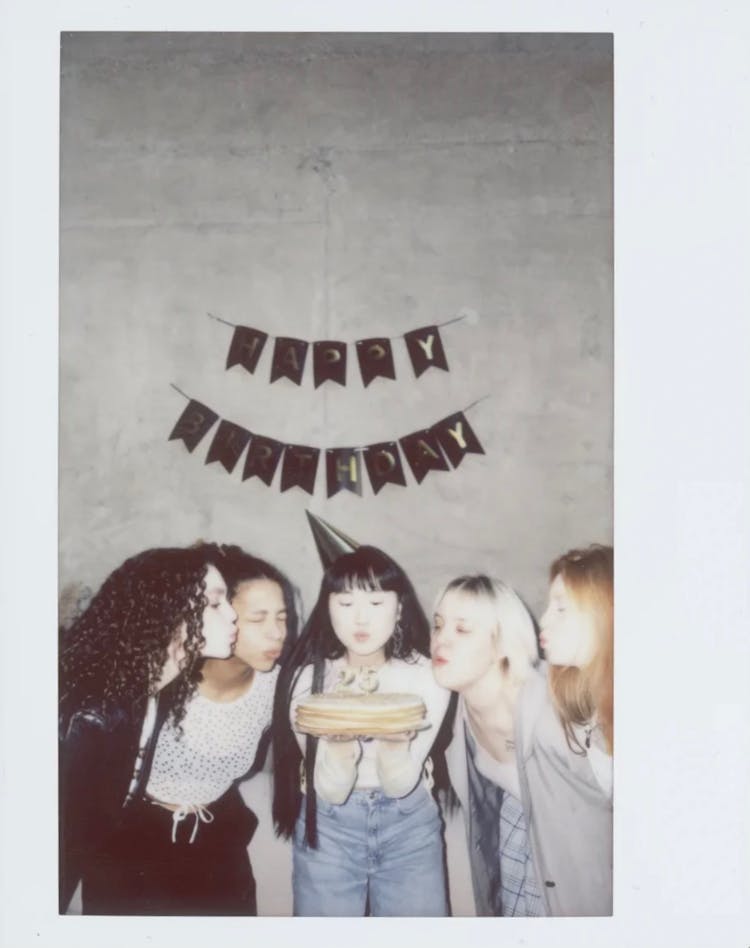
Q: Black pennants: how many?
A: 13